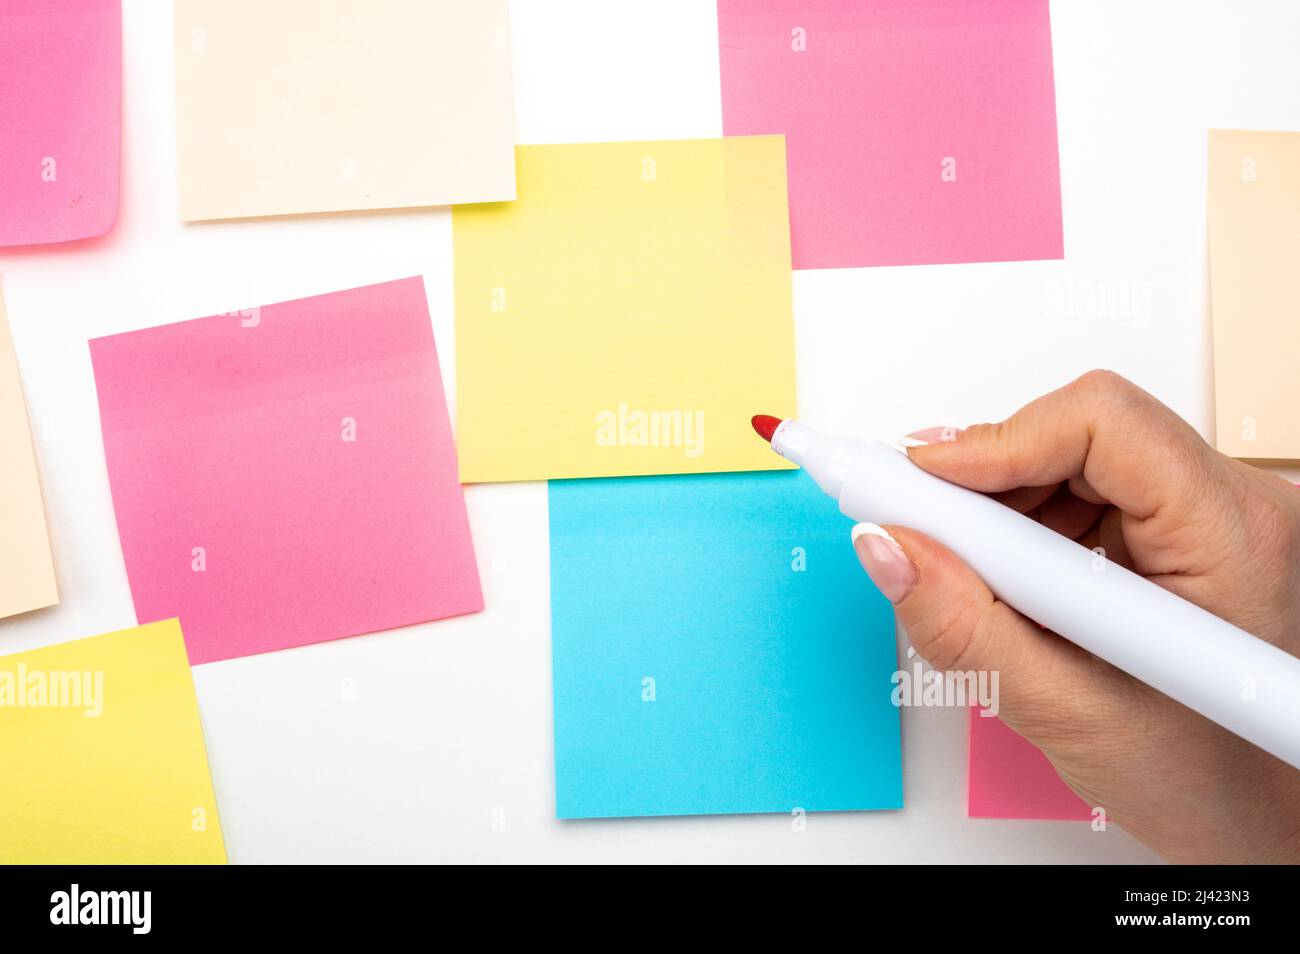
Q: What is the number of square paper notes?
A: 10